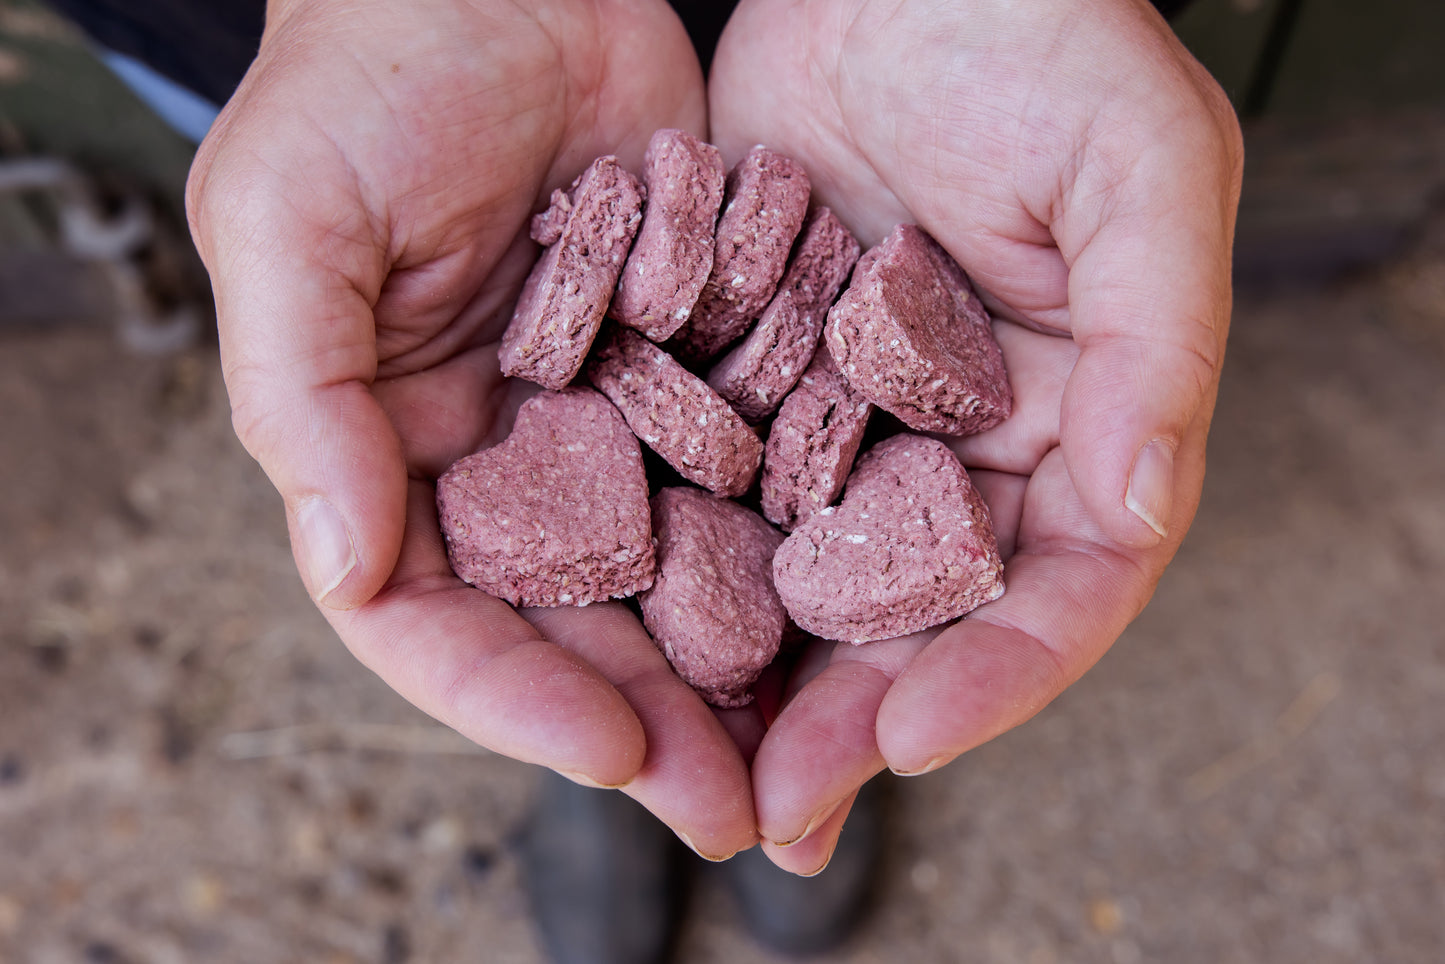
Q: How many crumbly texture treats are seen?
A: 10